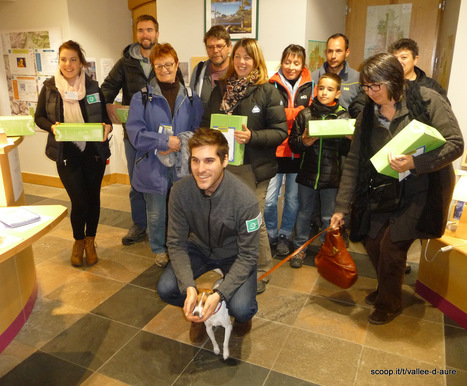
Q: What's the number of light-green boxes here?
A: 6